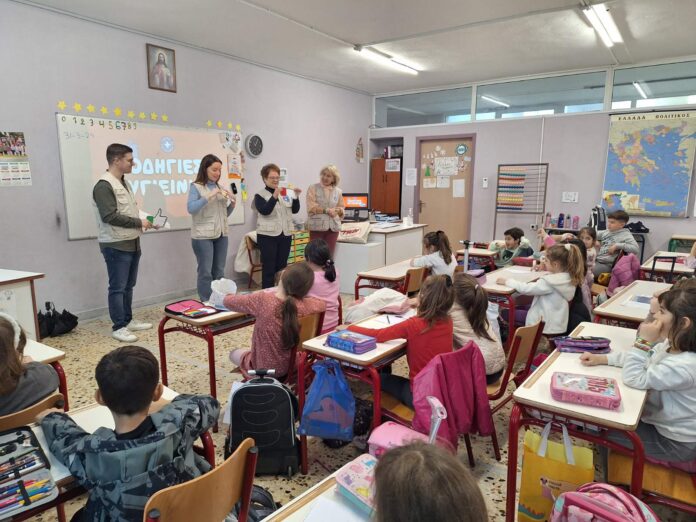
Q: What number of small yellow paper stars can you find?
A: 13